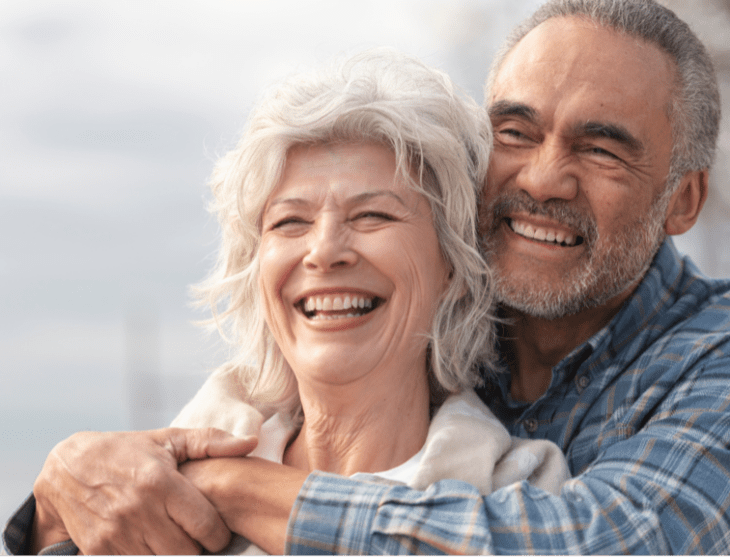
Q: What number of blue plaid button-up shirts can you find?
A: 1